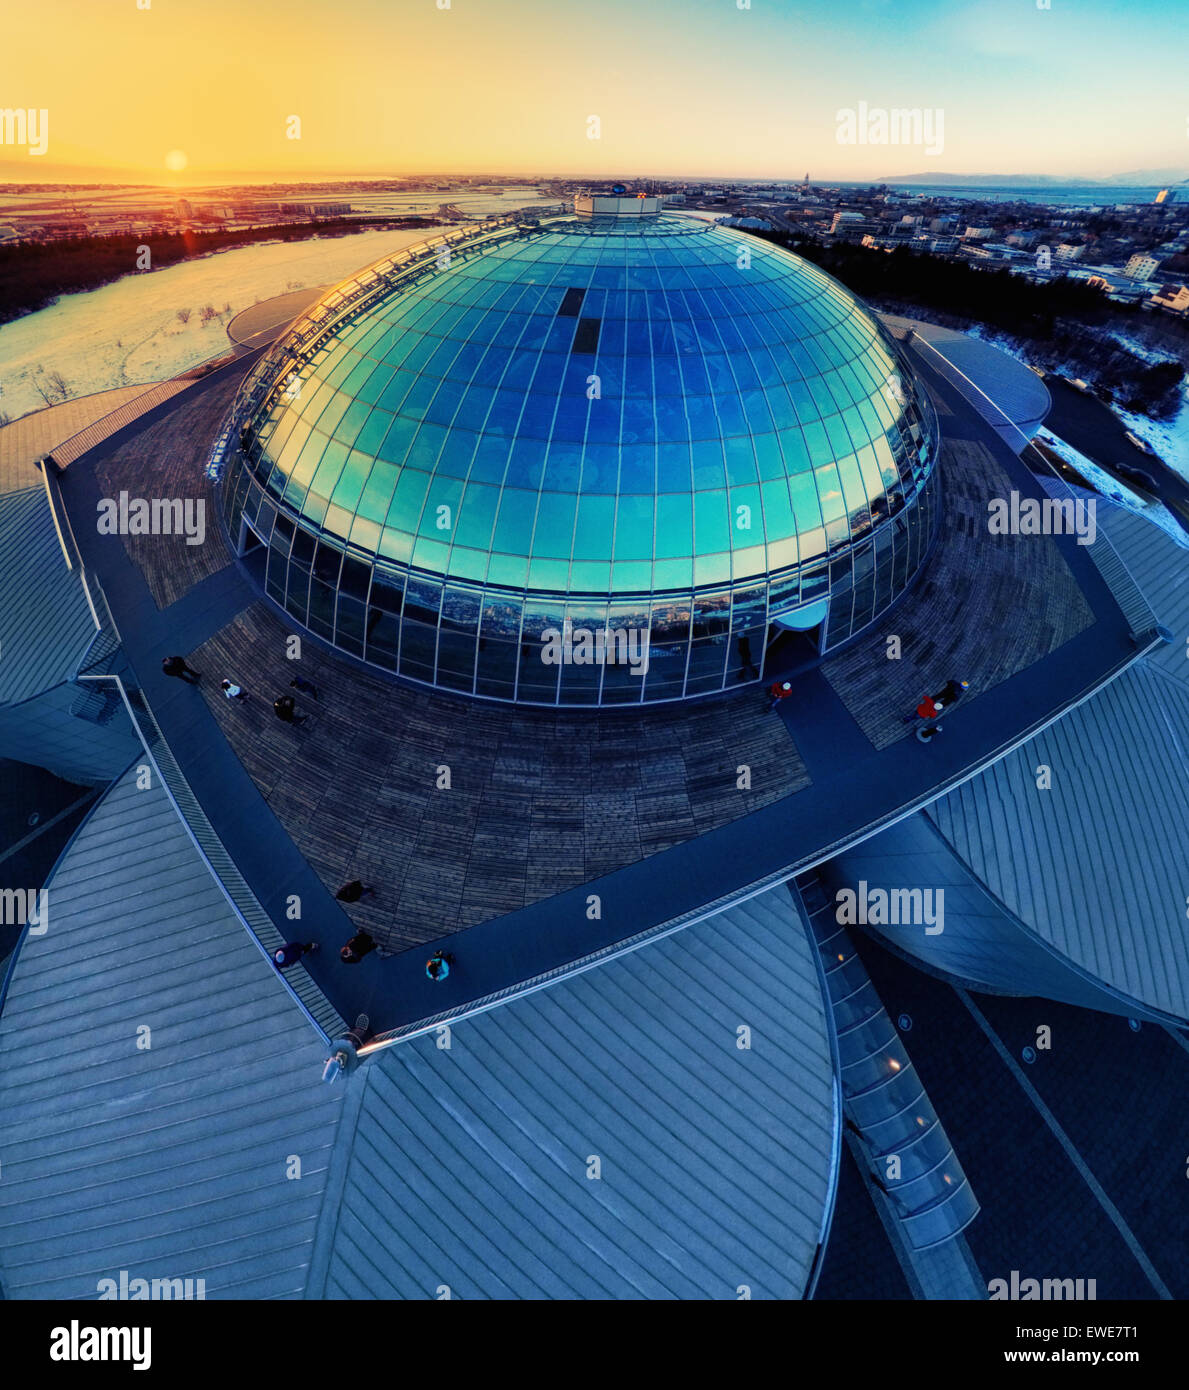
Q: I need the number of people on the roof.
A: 11